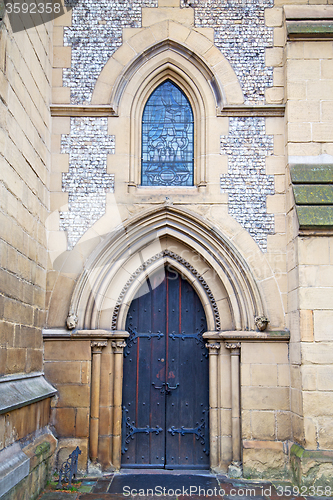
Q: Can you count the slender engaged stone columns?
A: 4